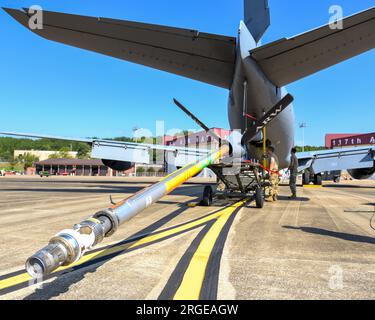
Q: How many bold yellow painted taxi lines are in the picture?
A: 2